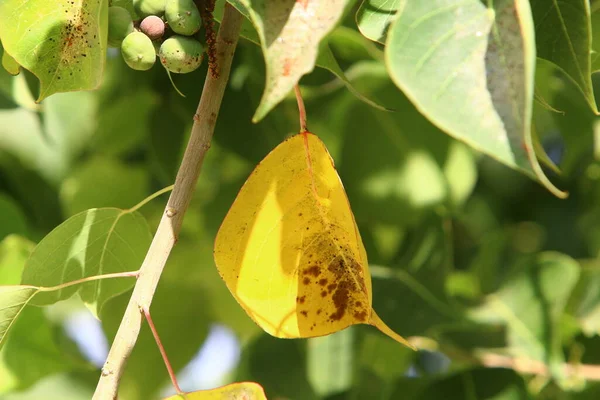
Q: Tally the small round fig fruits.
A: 6